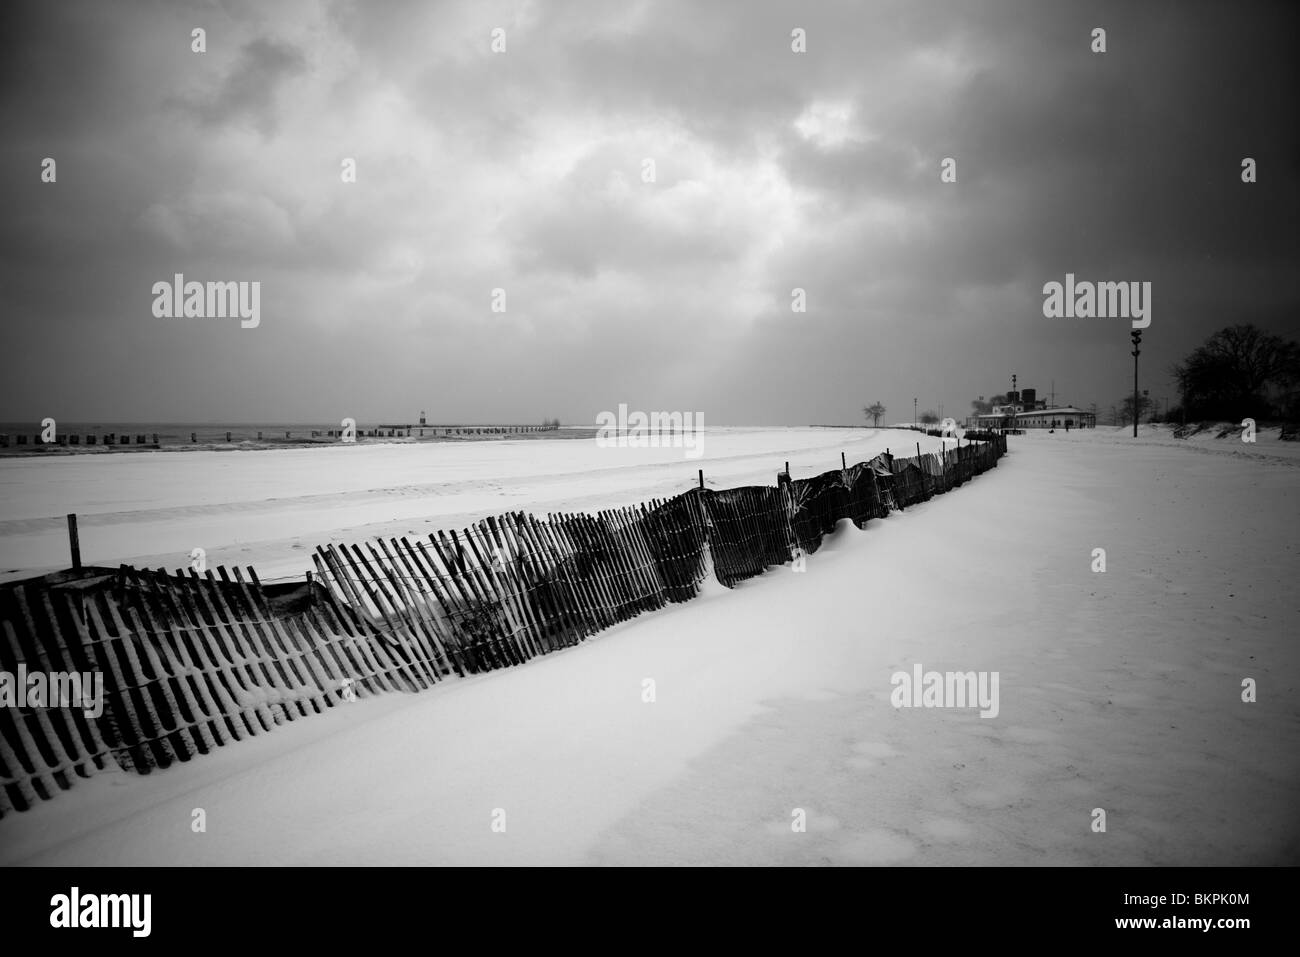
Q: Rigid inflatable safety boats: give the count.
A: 0